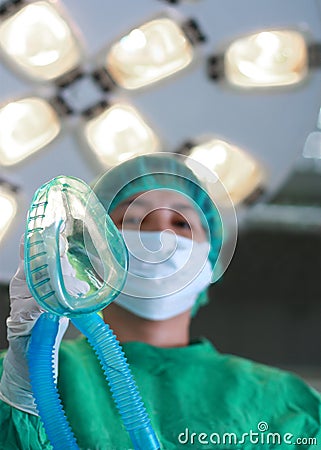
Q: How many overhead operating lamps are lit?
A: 7